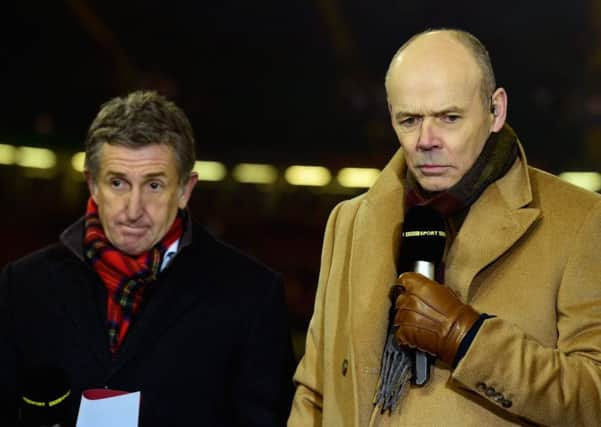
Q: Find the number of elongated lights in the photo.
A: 8